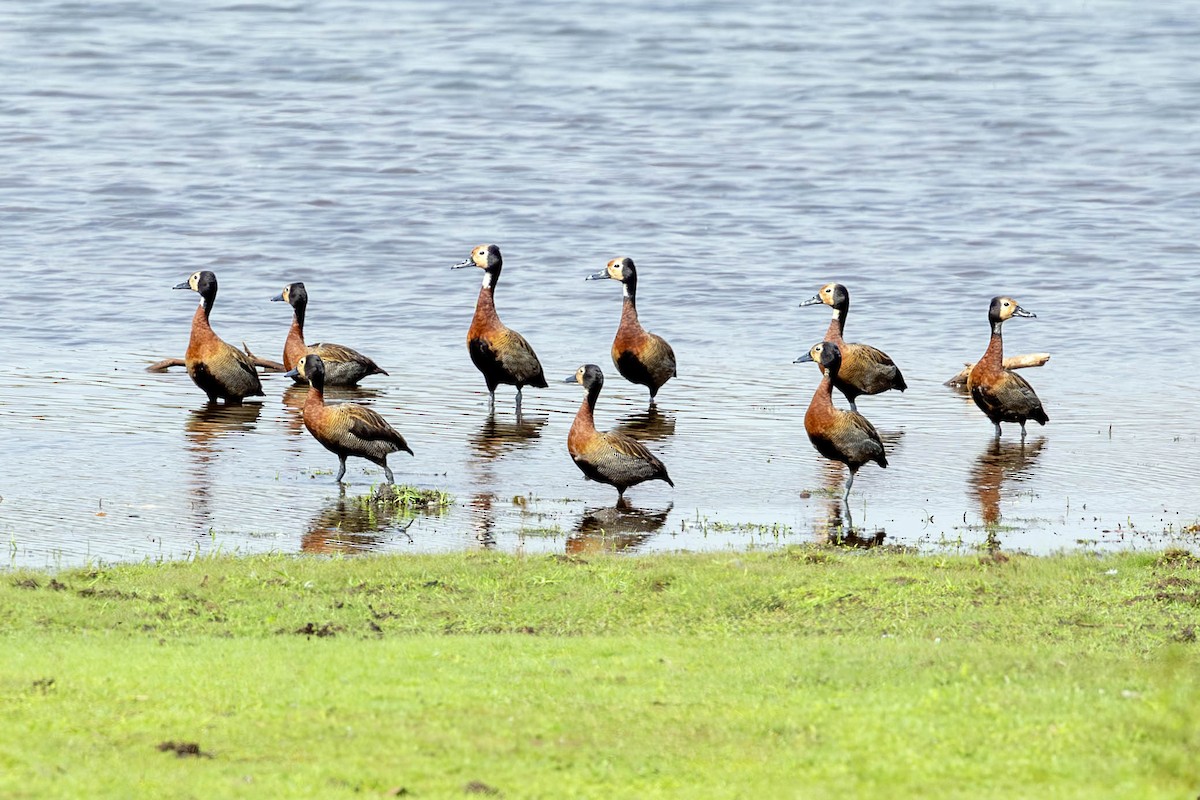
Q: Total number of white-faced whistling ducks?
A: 9